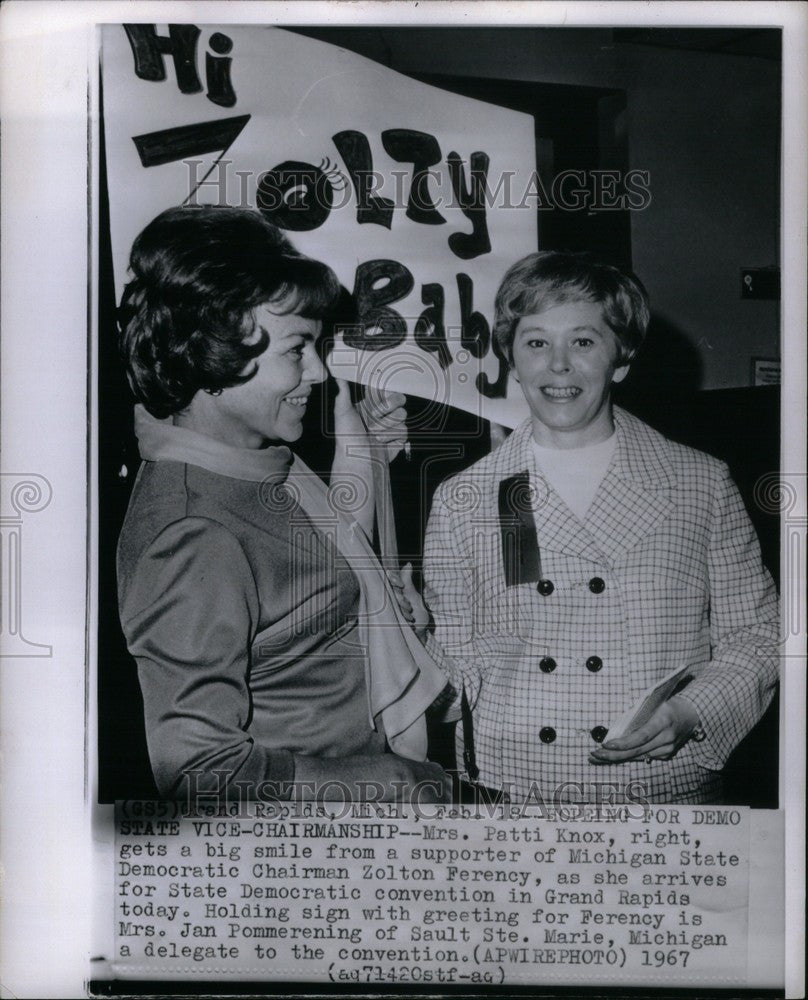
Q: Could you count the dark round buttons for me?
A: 6